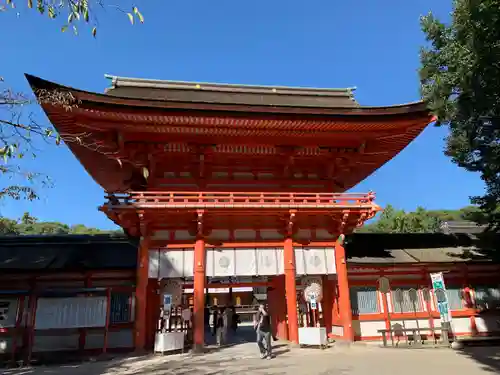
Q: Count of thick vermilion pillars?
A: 4